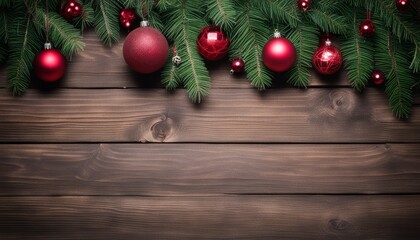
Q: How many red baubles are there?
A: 12